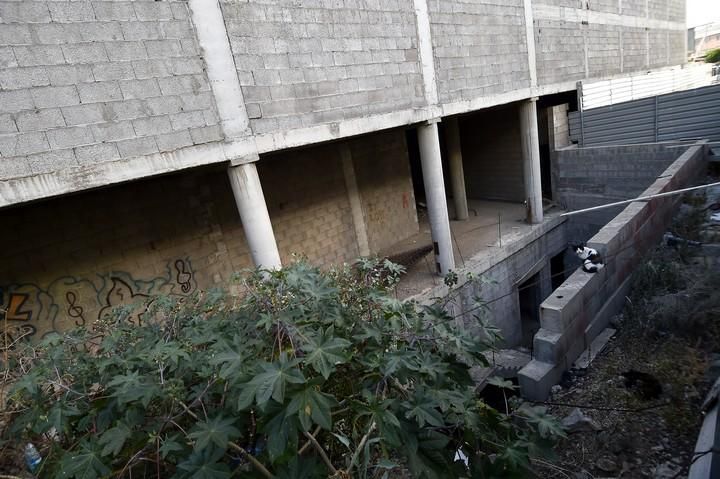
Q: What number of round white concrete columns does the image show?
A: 4